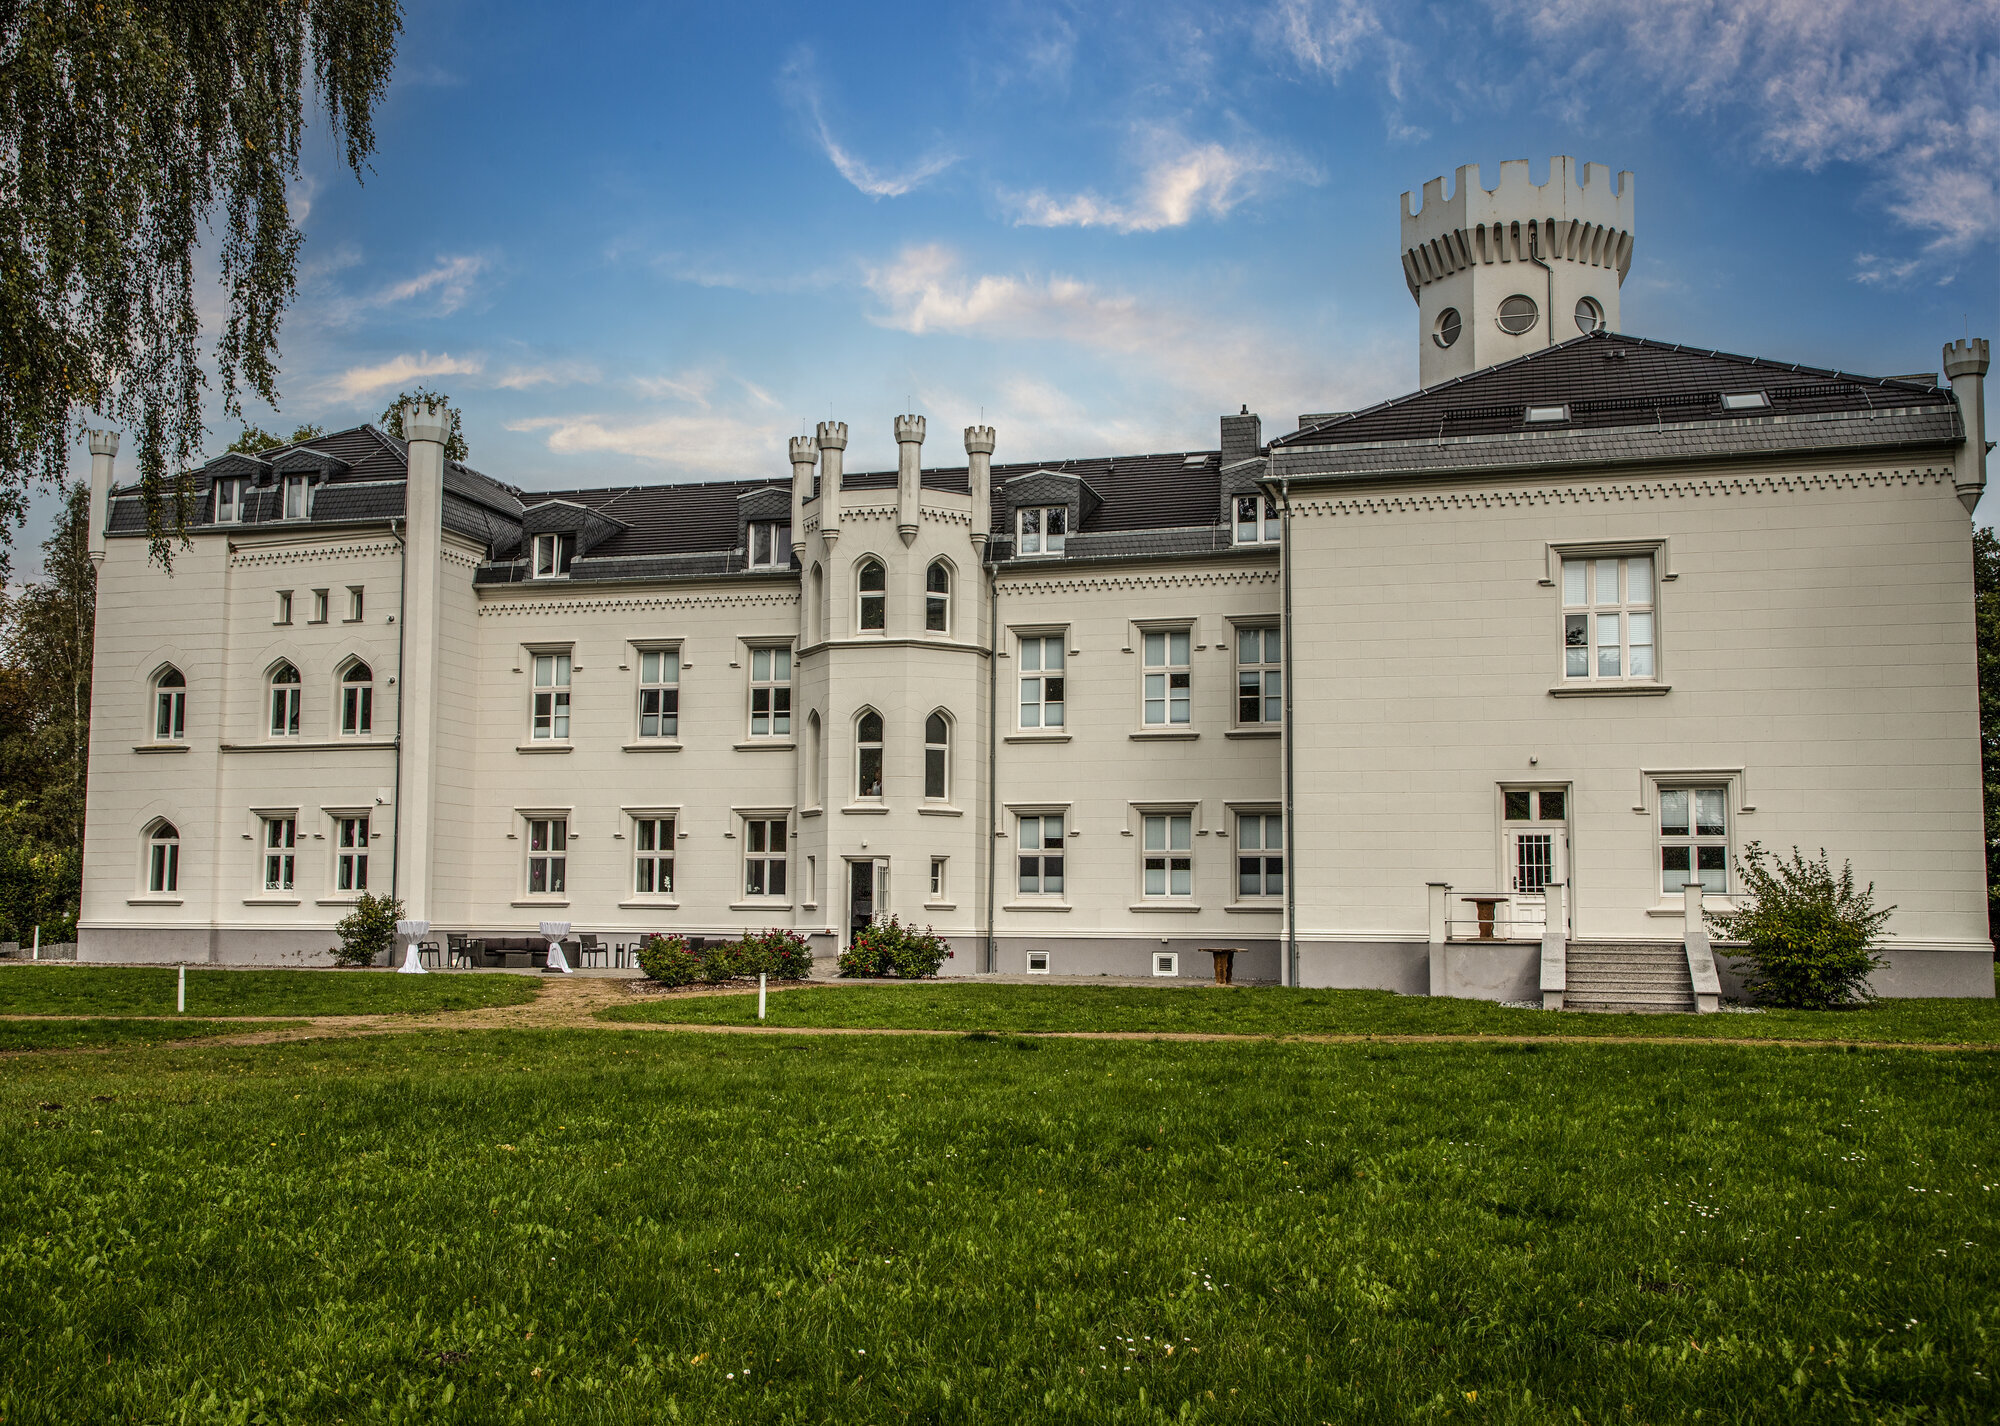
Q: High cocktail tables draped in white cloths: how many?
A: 2